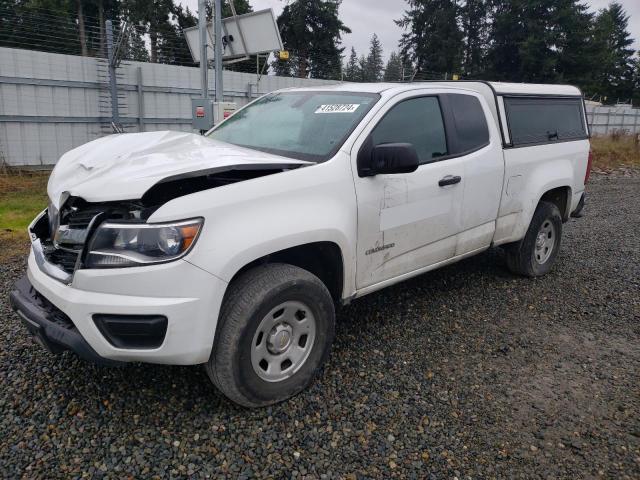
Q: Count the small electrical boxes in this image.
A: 2